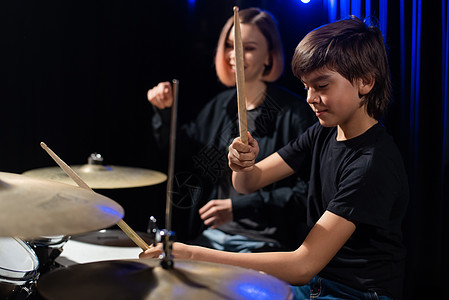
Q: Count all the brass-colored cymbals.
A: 3